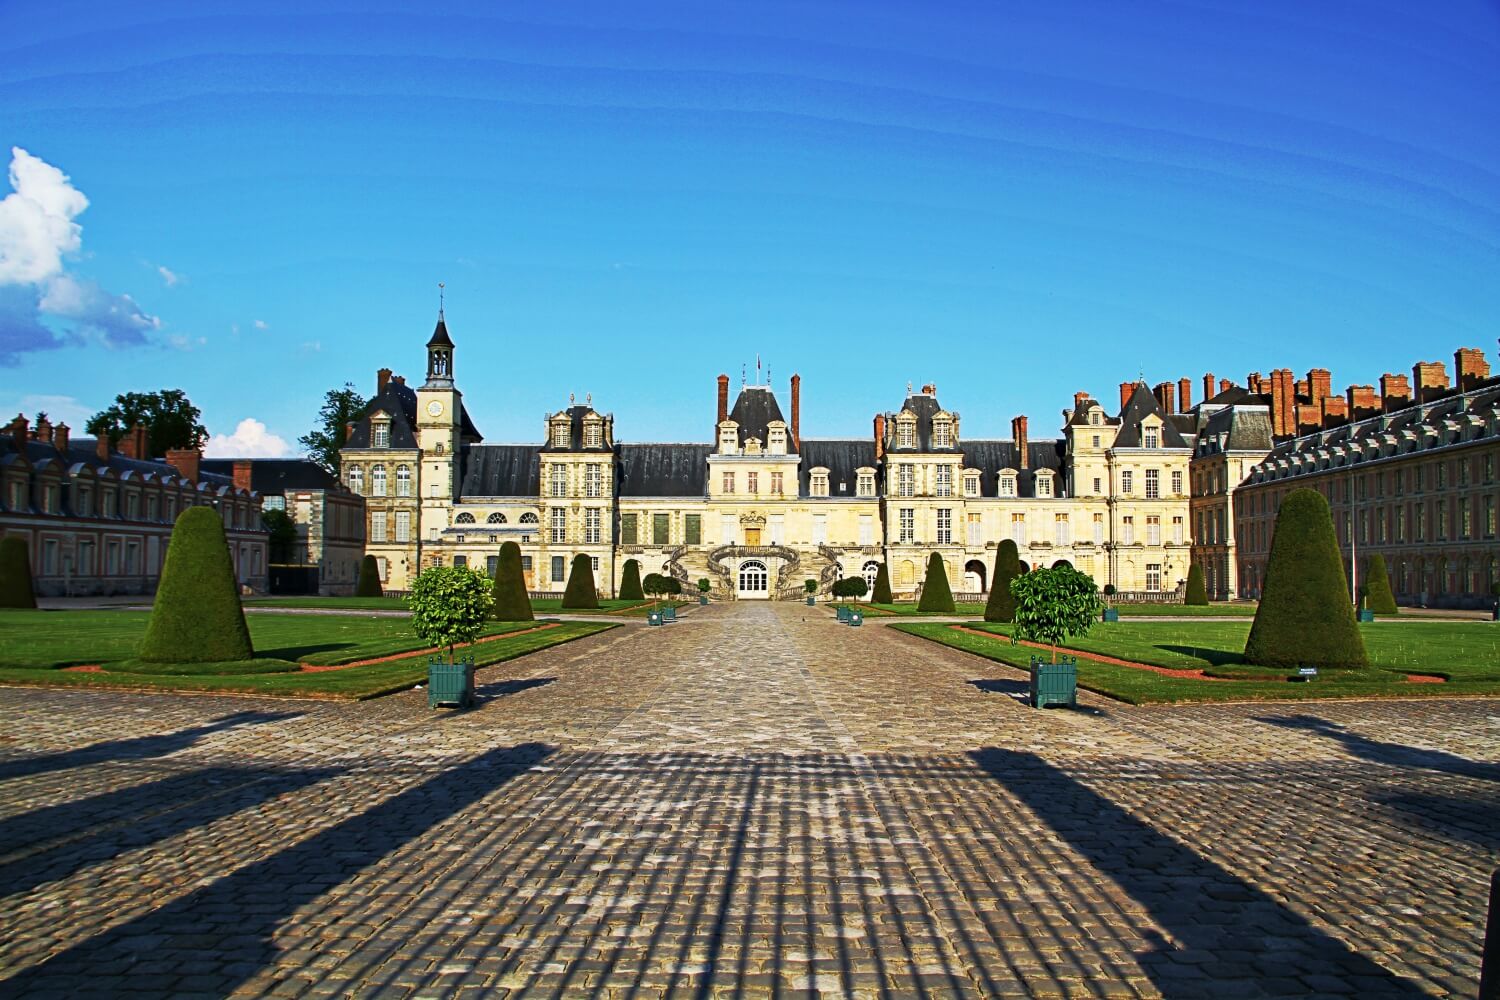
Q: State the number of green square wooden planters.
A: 10